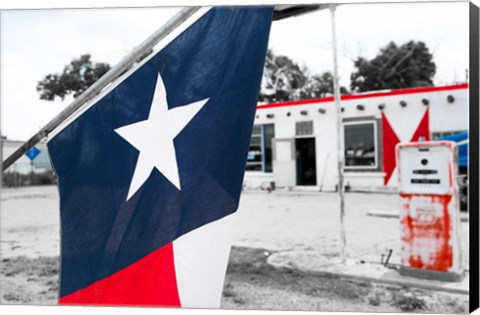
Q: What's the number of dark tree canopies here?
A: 3